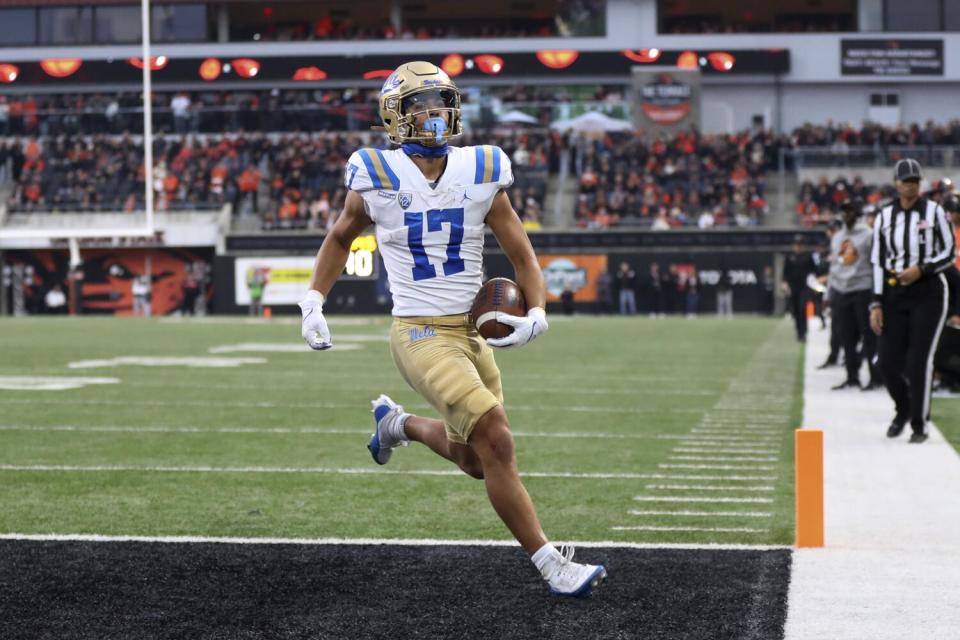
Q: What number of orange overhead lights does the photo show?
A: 13